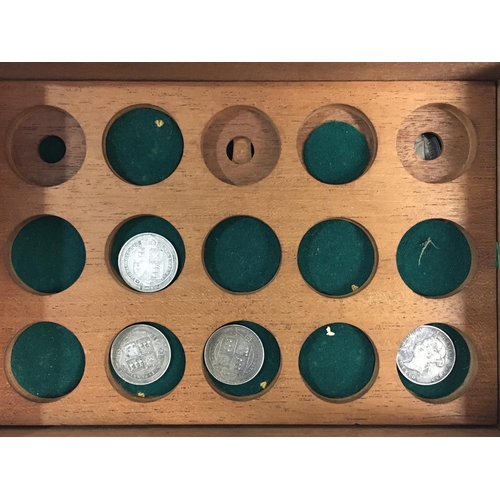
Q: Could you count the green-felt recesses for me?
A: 12